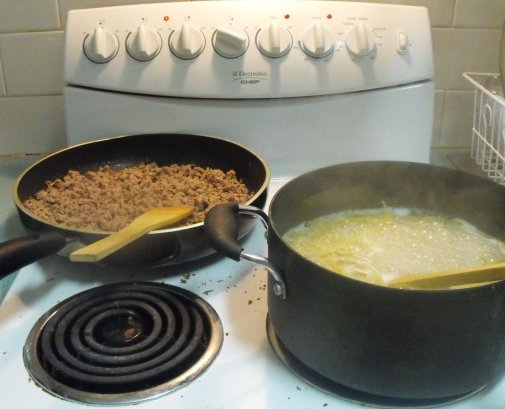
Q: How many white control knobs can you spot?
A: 7